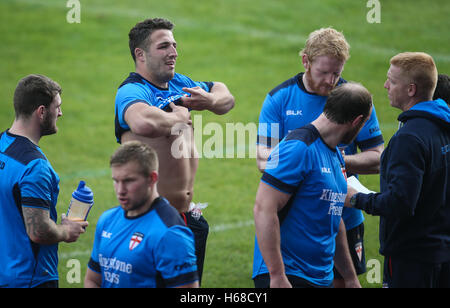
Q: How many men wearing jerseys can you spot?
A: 5